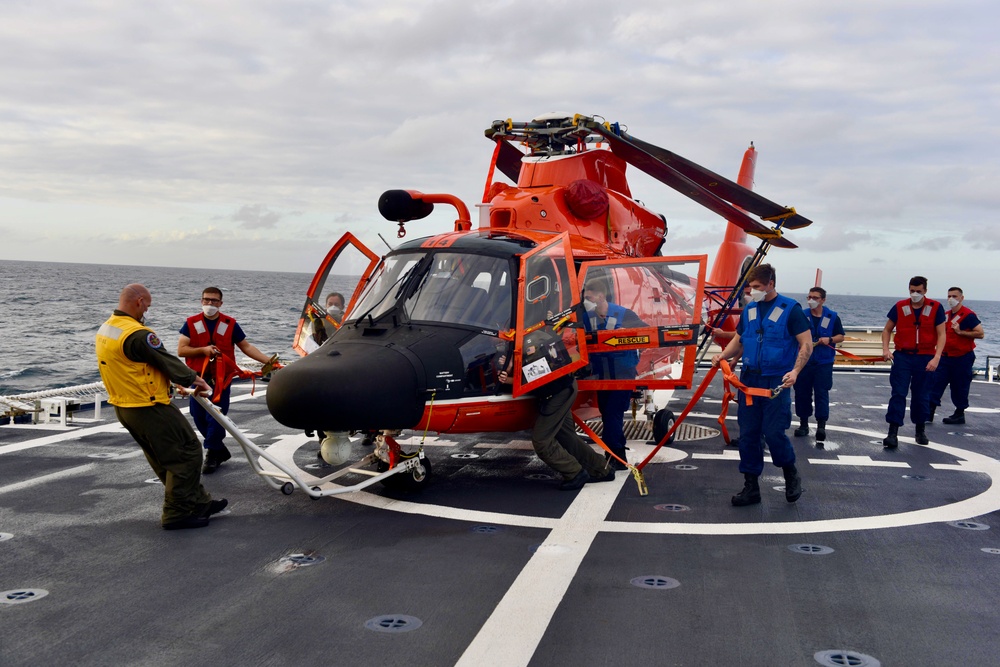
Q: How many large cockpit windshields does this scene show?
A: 2